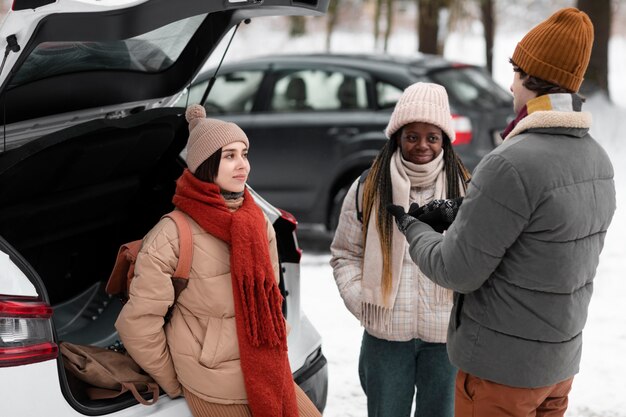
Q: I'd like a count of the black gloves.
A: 2